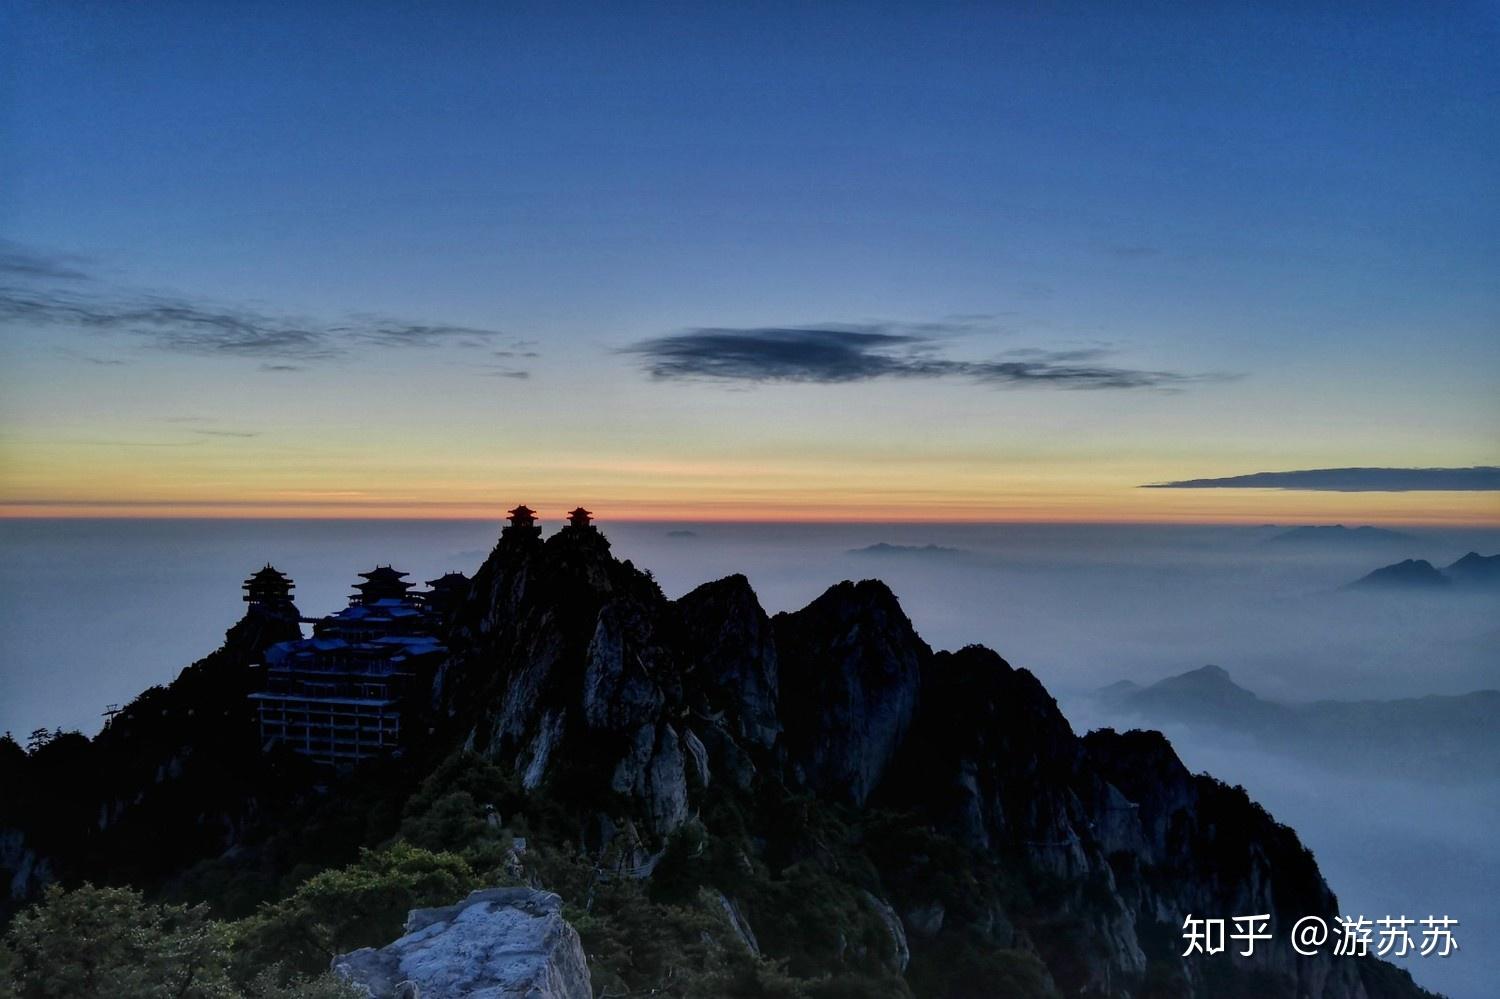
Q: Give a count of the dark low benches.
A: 0